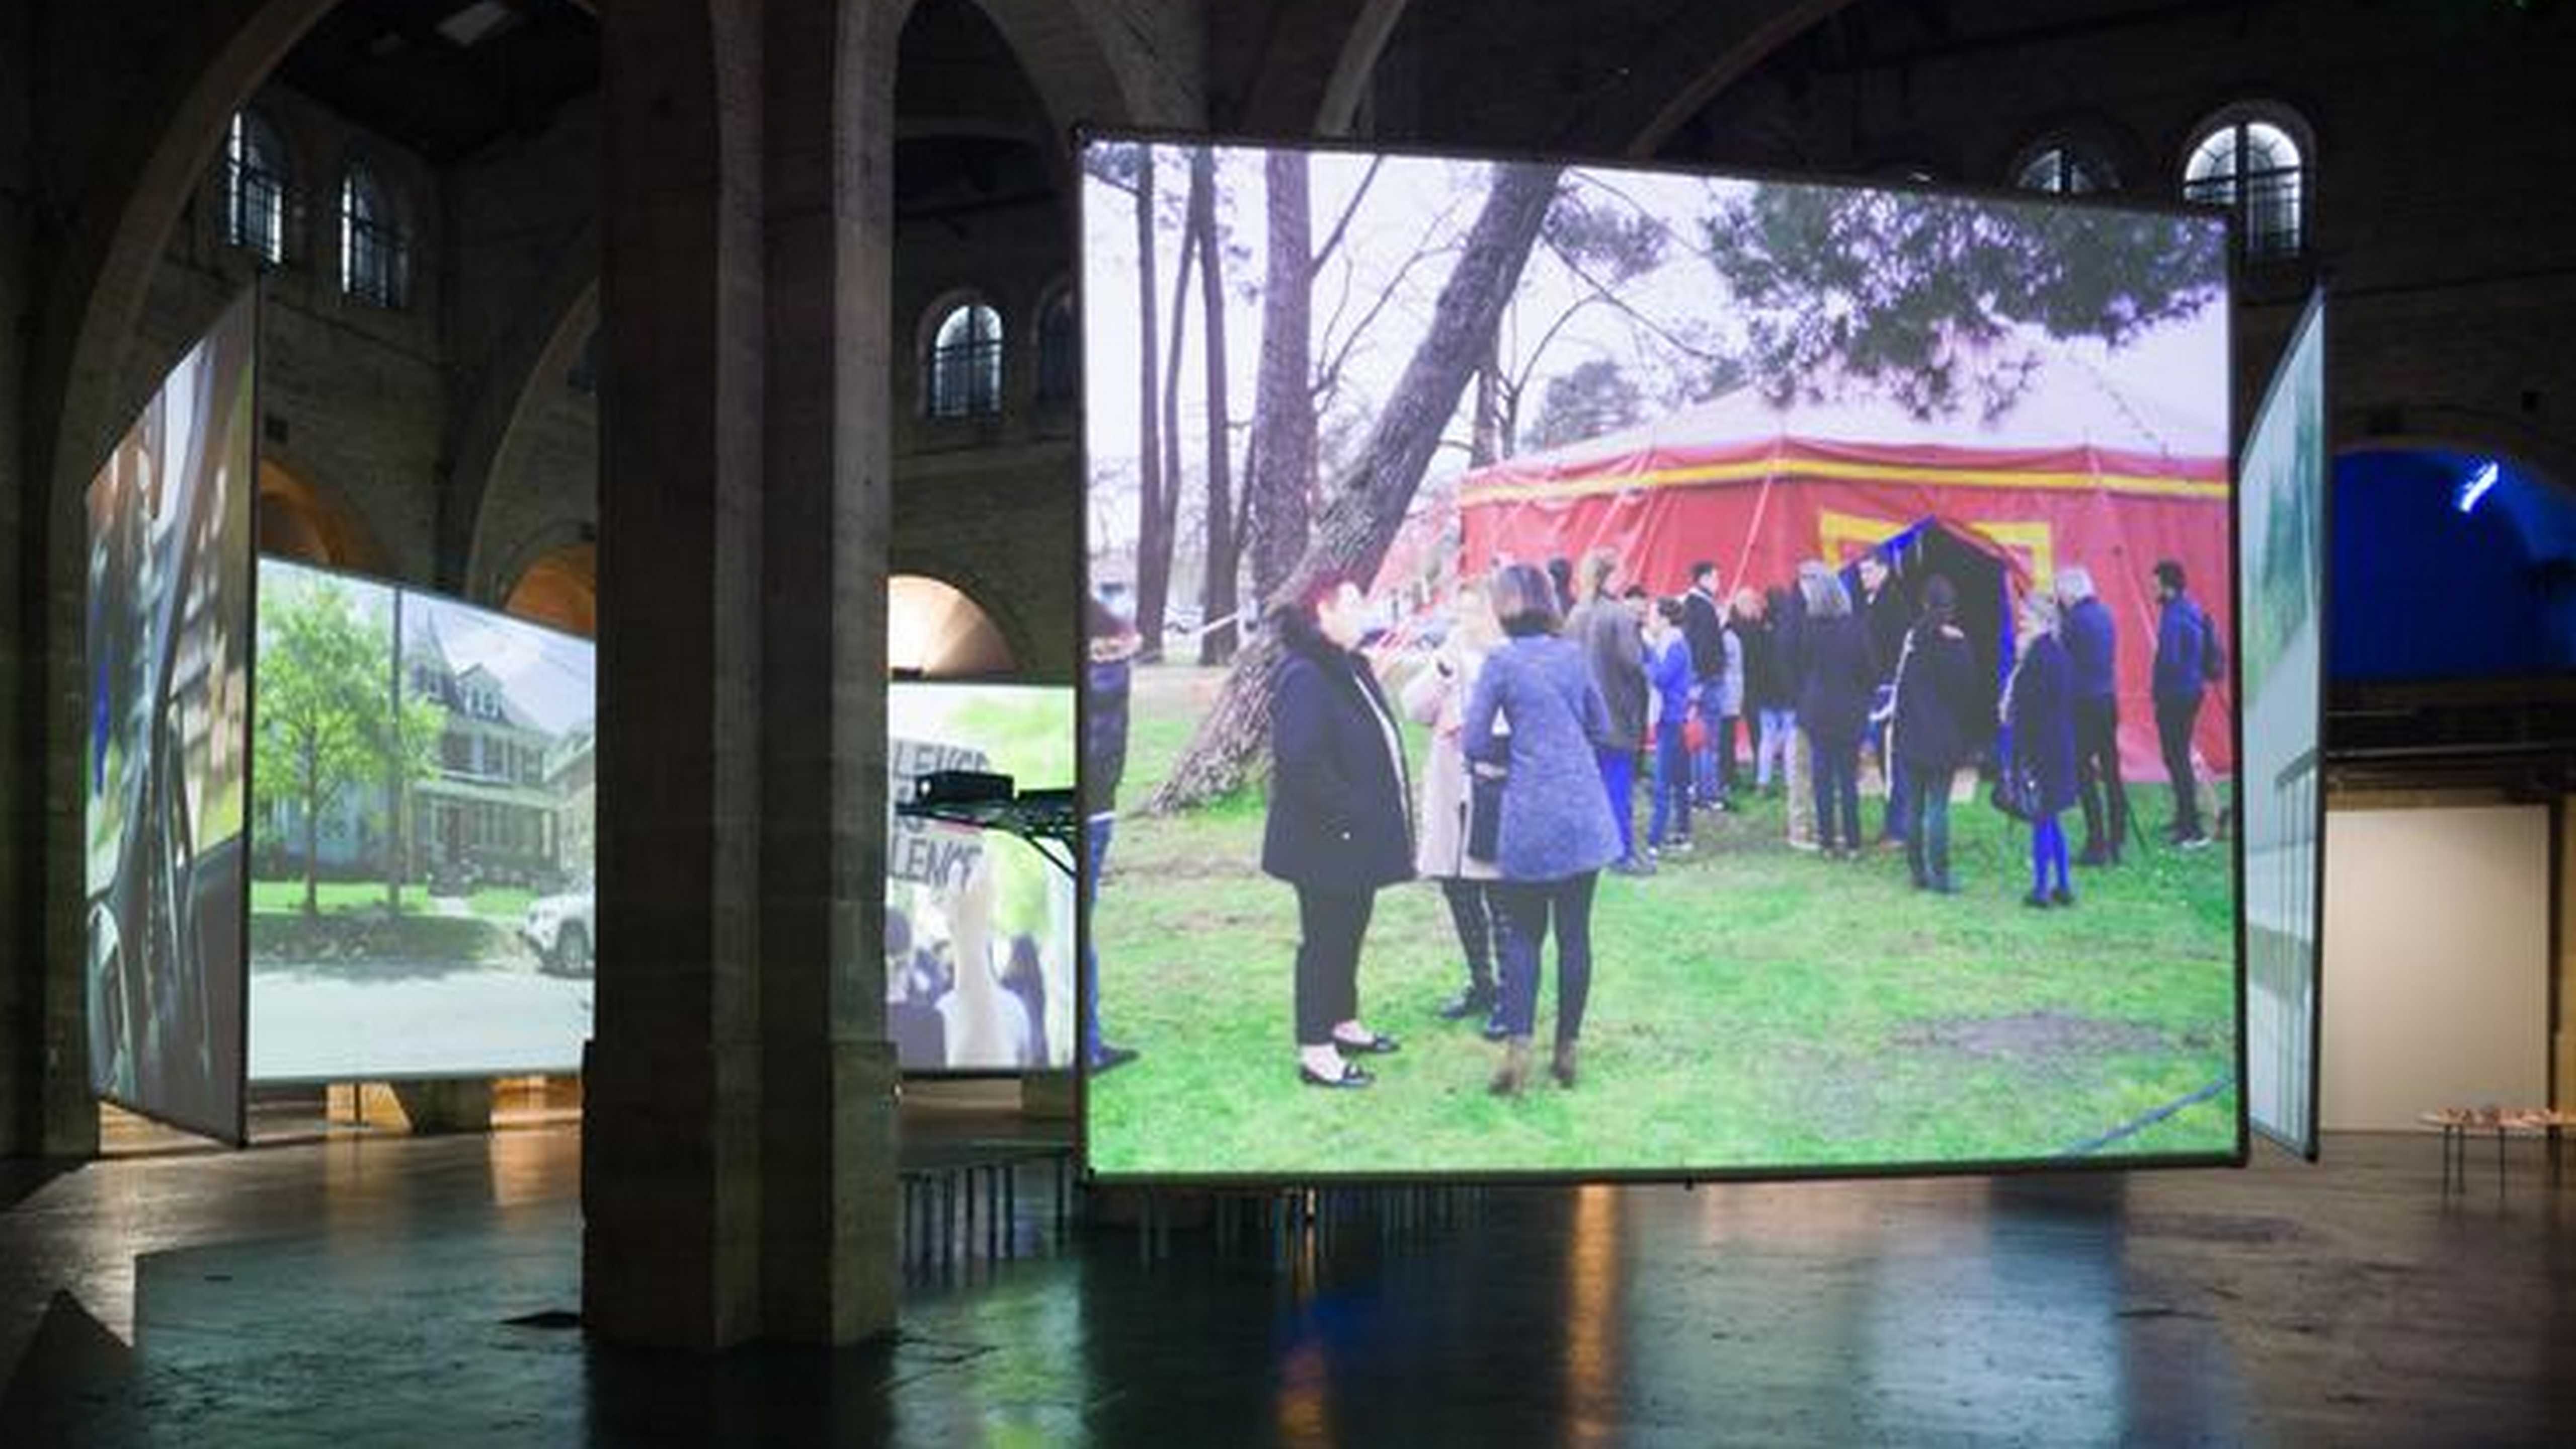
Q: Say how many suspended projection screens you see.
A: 5